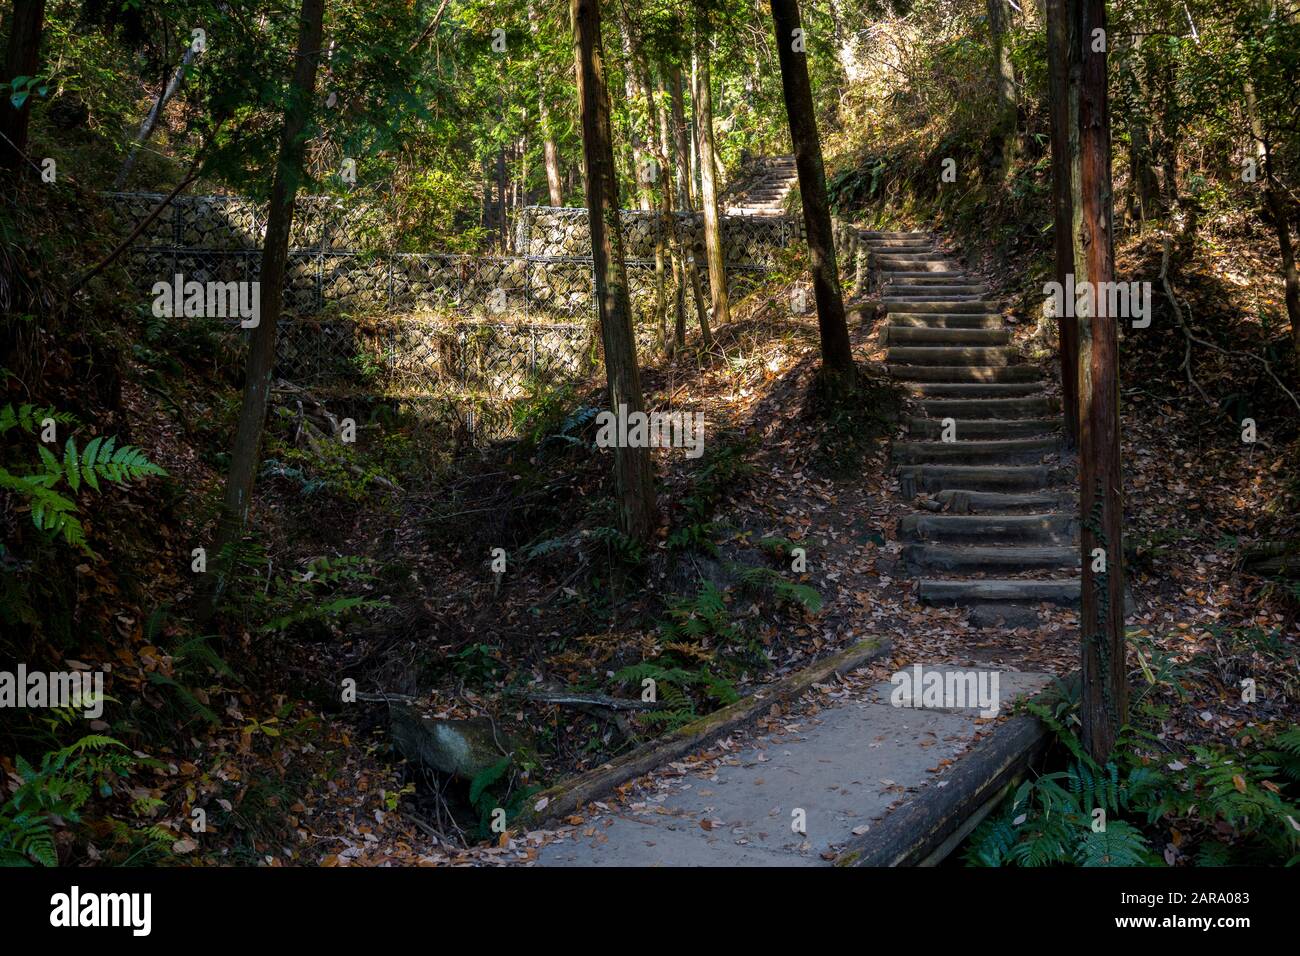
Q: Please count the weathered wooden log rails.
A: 2